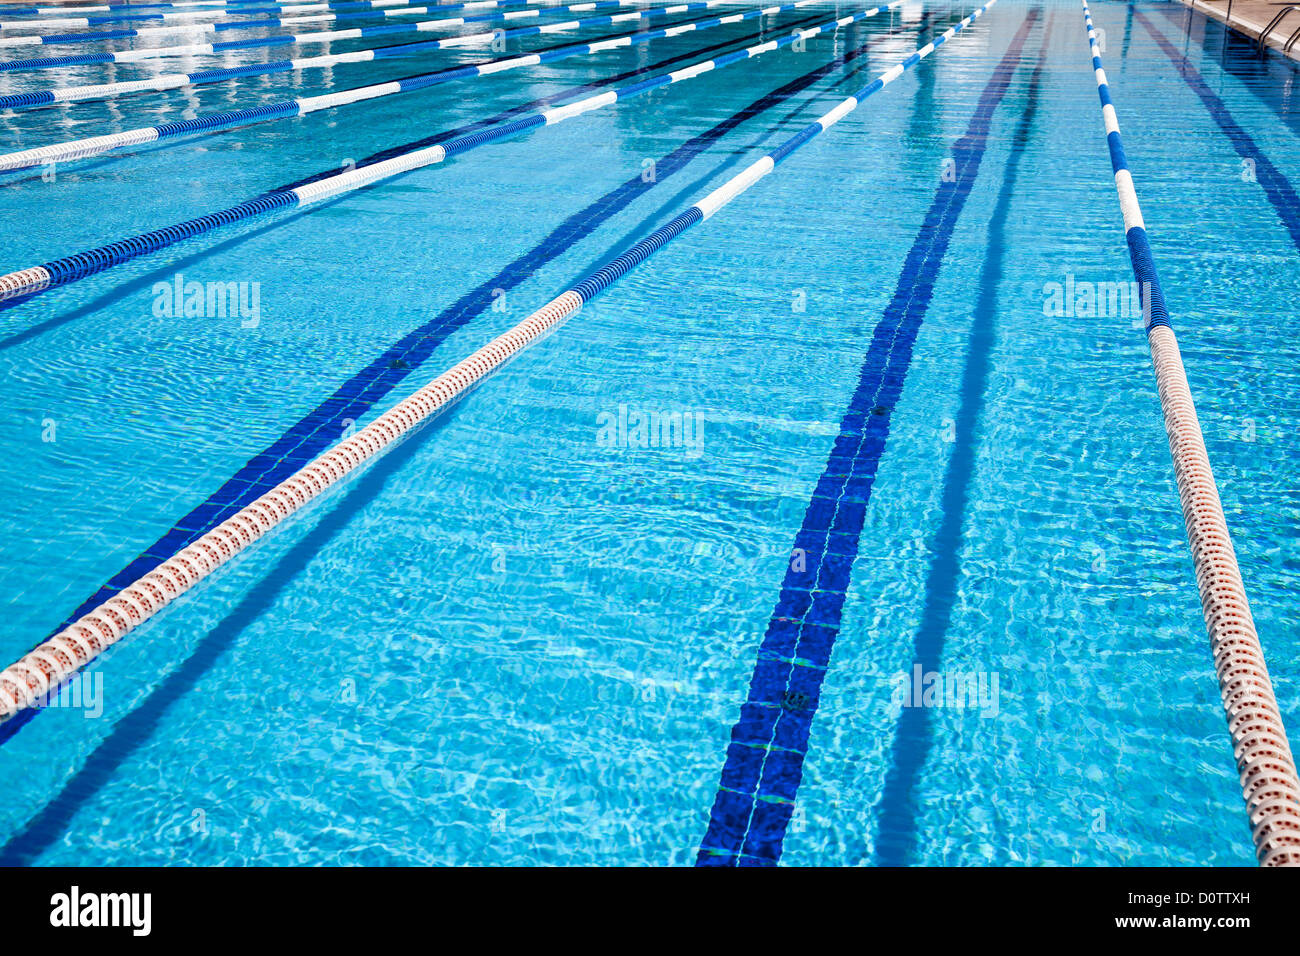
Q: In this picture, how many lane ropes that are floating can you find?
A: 9